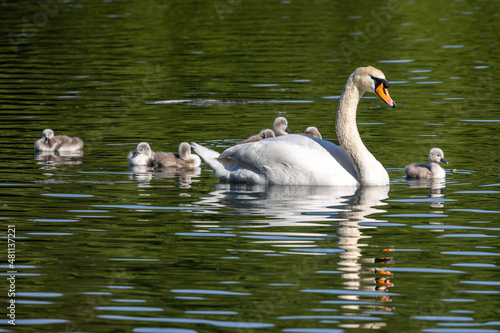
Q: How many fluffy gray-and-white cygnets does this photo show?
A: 7